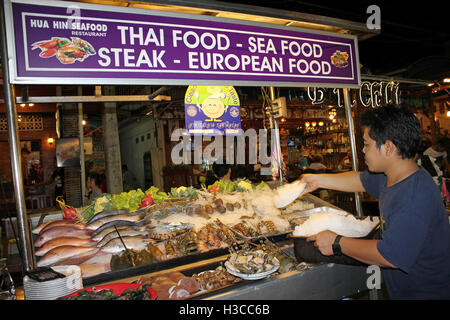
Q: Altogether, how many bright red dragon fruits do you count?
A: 3